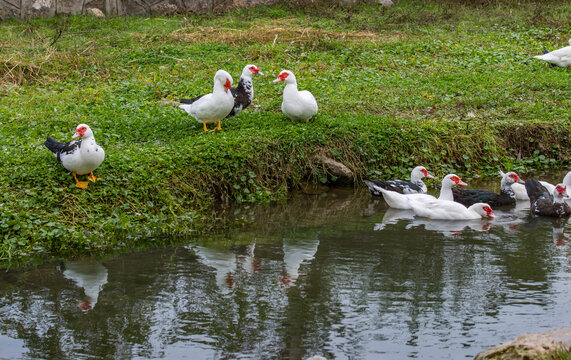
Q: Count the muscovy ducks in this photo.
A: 11